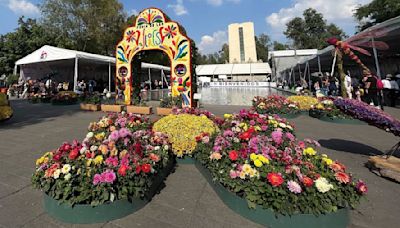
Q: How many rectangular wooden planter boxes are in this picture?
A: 4